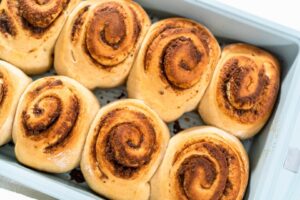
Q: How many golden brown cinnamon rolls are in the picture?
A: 8